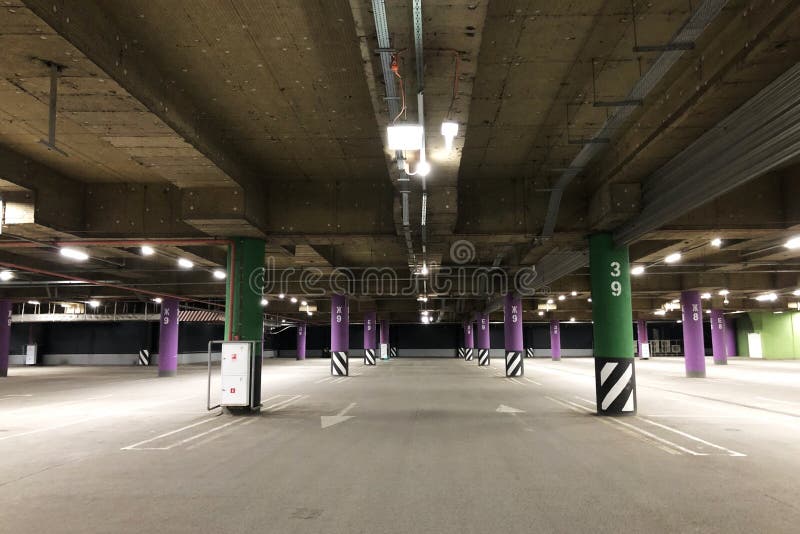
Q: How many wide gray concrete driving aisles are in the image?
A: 1